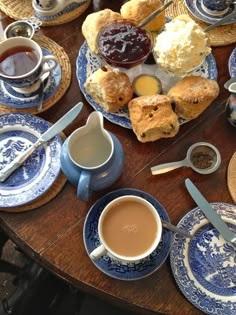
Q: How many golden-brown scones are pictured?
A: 5